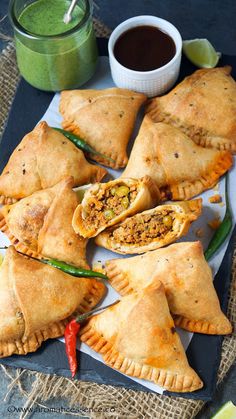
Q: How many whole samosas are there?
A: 8